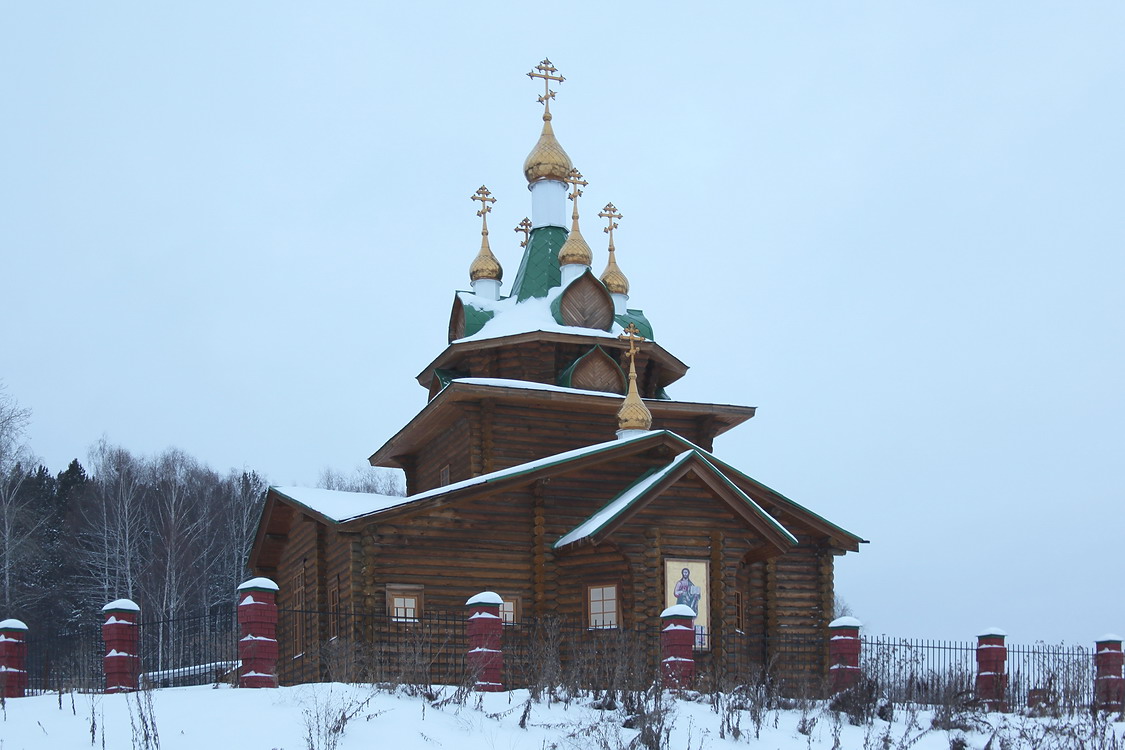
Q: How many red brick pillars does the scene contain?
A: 8